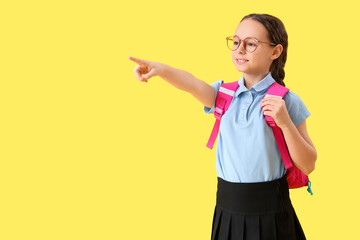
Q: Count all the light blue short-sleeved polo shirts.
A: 1